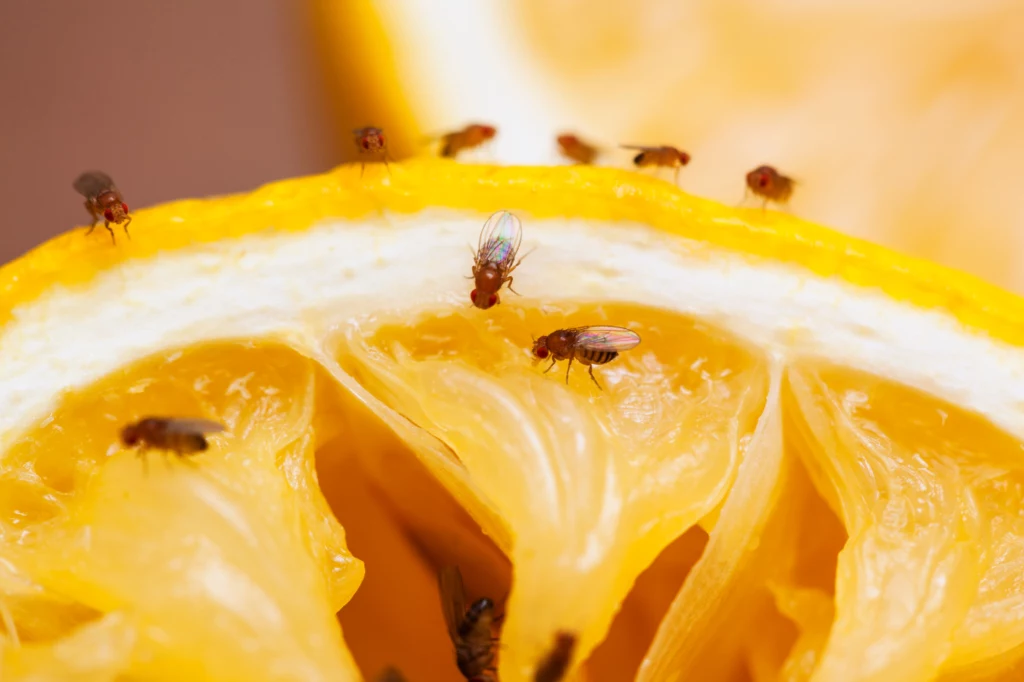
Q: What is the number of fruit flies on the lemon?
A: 11